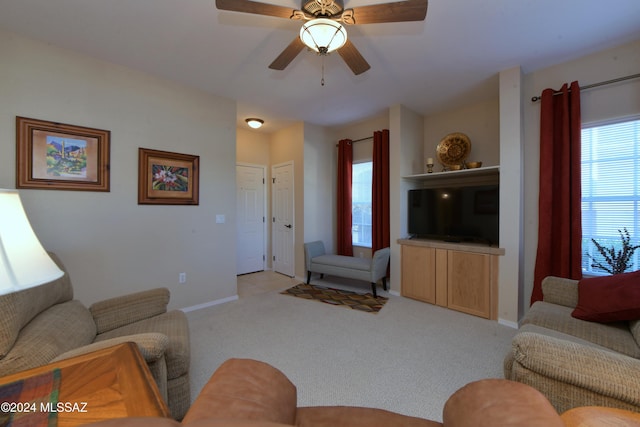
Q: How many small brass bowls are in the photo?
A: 2